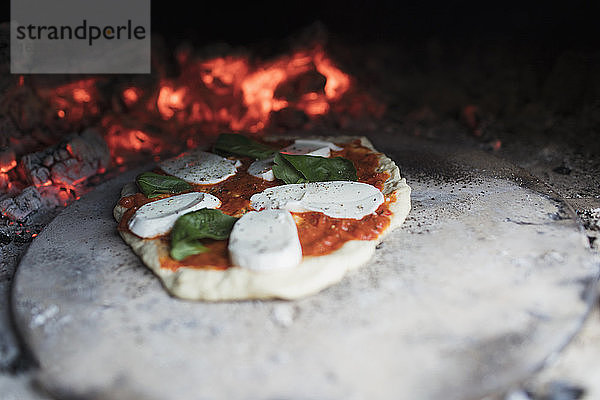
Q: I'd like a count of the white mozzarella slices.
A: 6